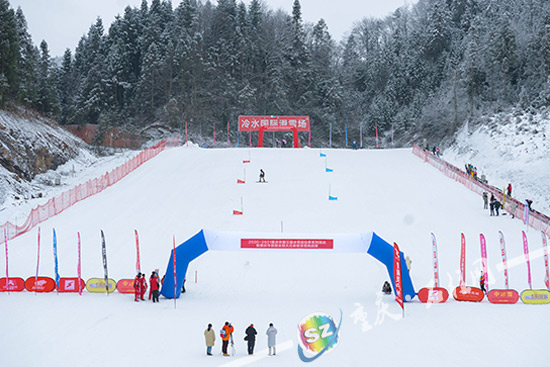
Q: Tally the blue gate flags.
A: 3